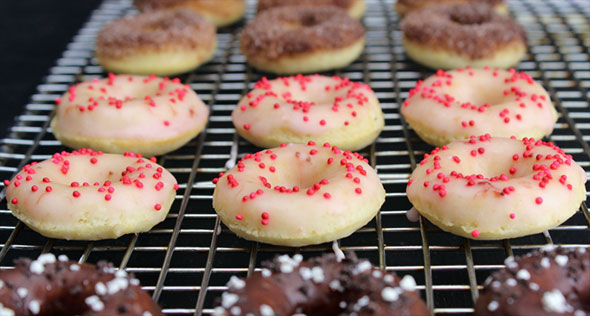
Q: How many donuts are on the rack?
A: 15